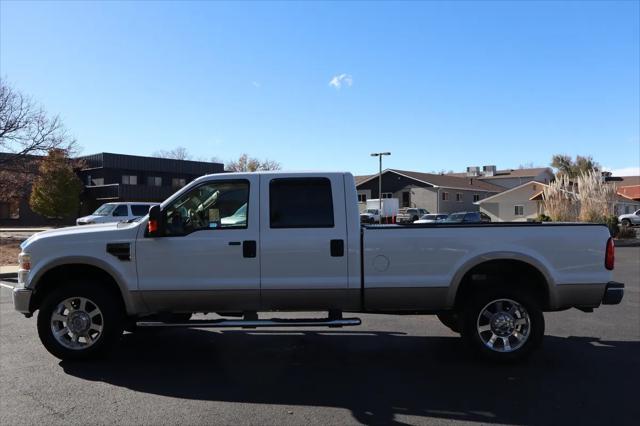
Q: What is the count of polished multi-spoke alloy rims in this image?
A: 2